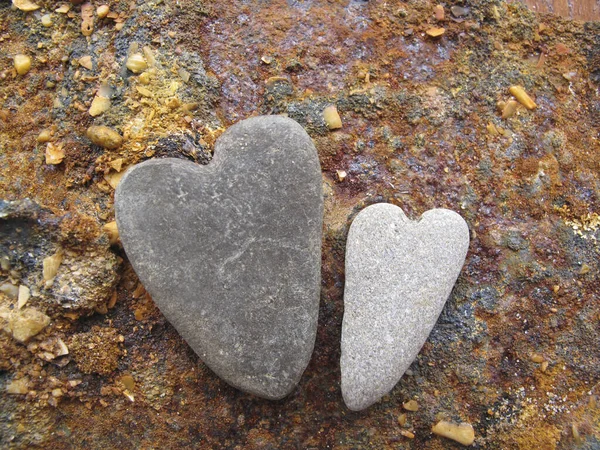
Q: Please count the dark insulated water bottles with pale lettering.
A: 0